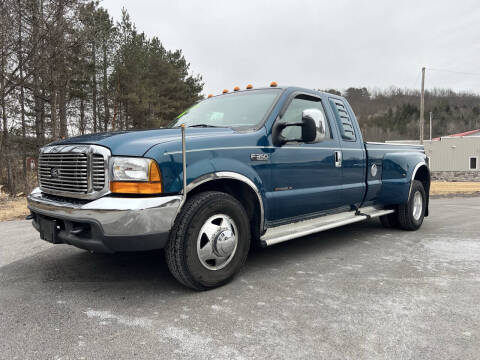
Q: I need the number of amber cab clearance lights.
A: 5